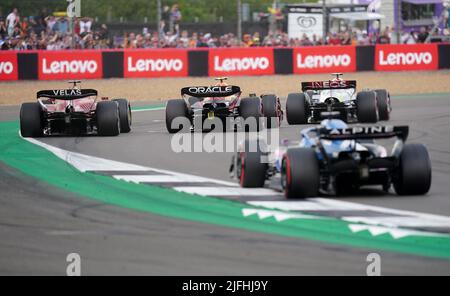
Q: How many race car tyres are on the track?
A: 12